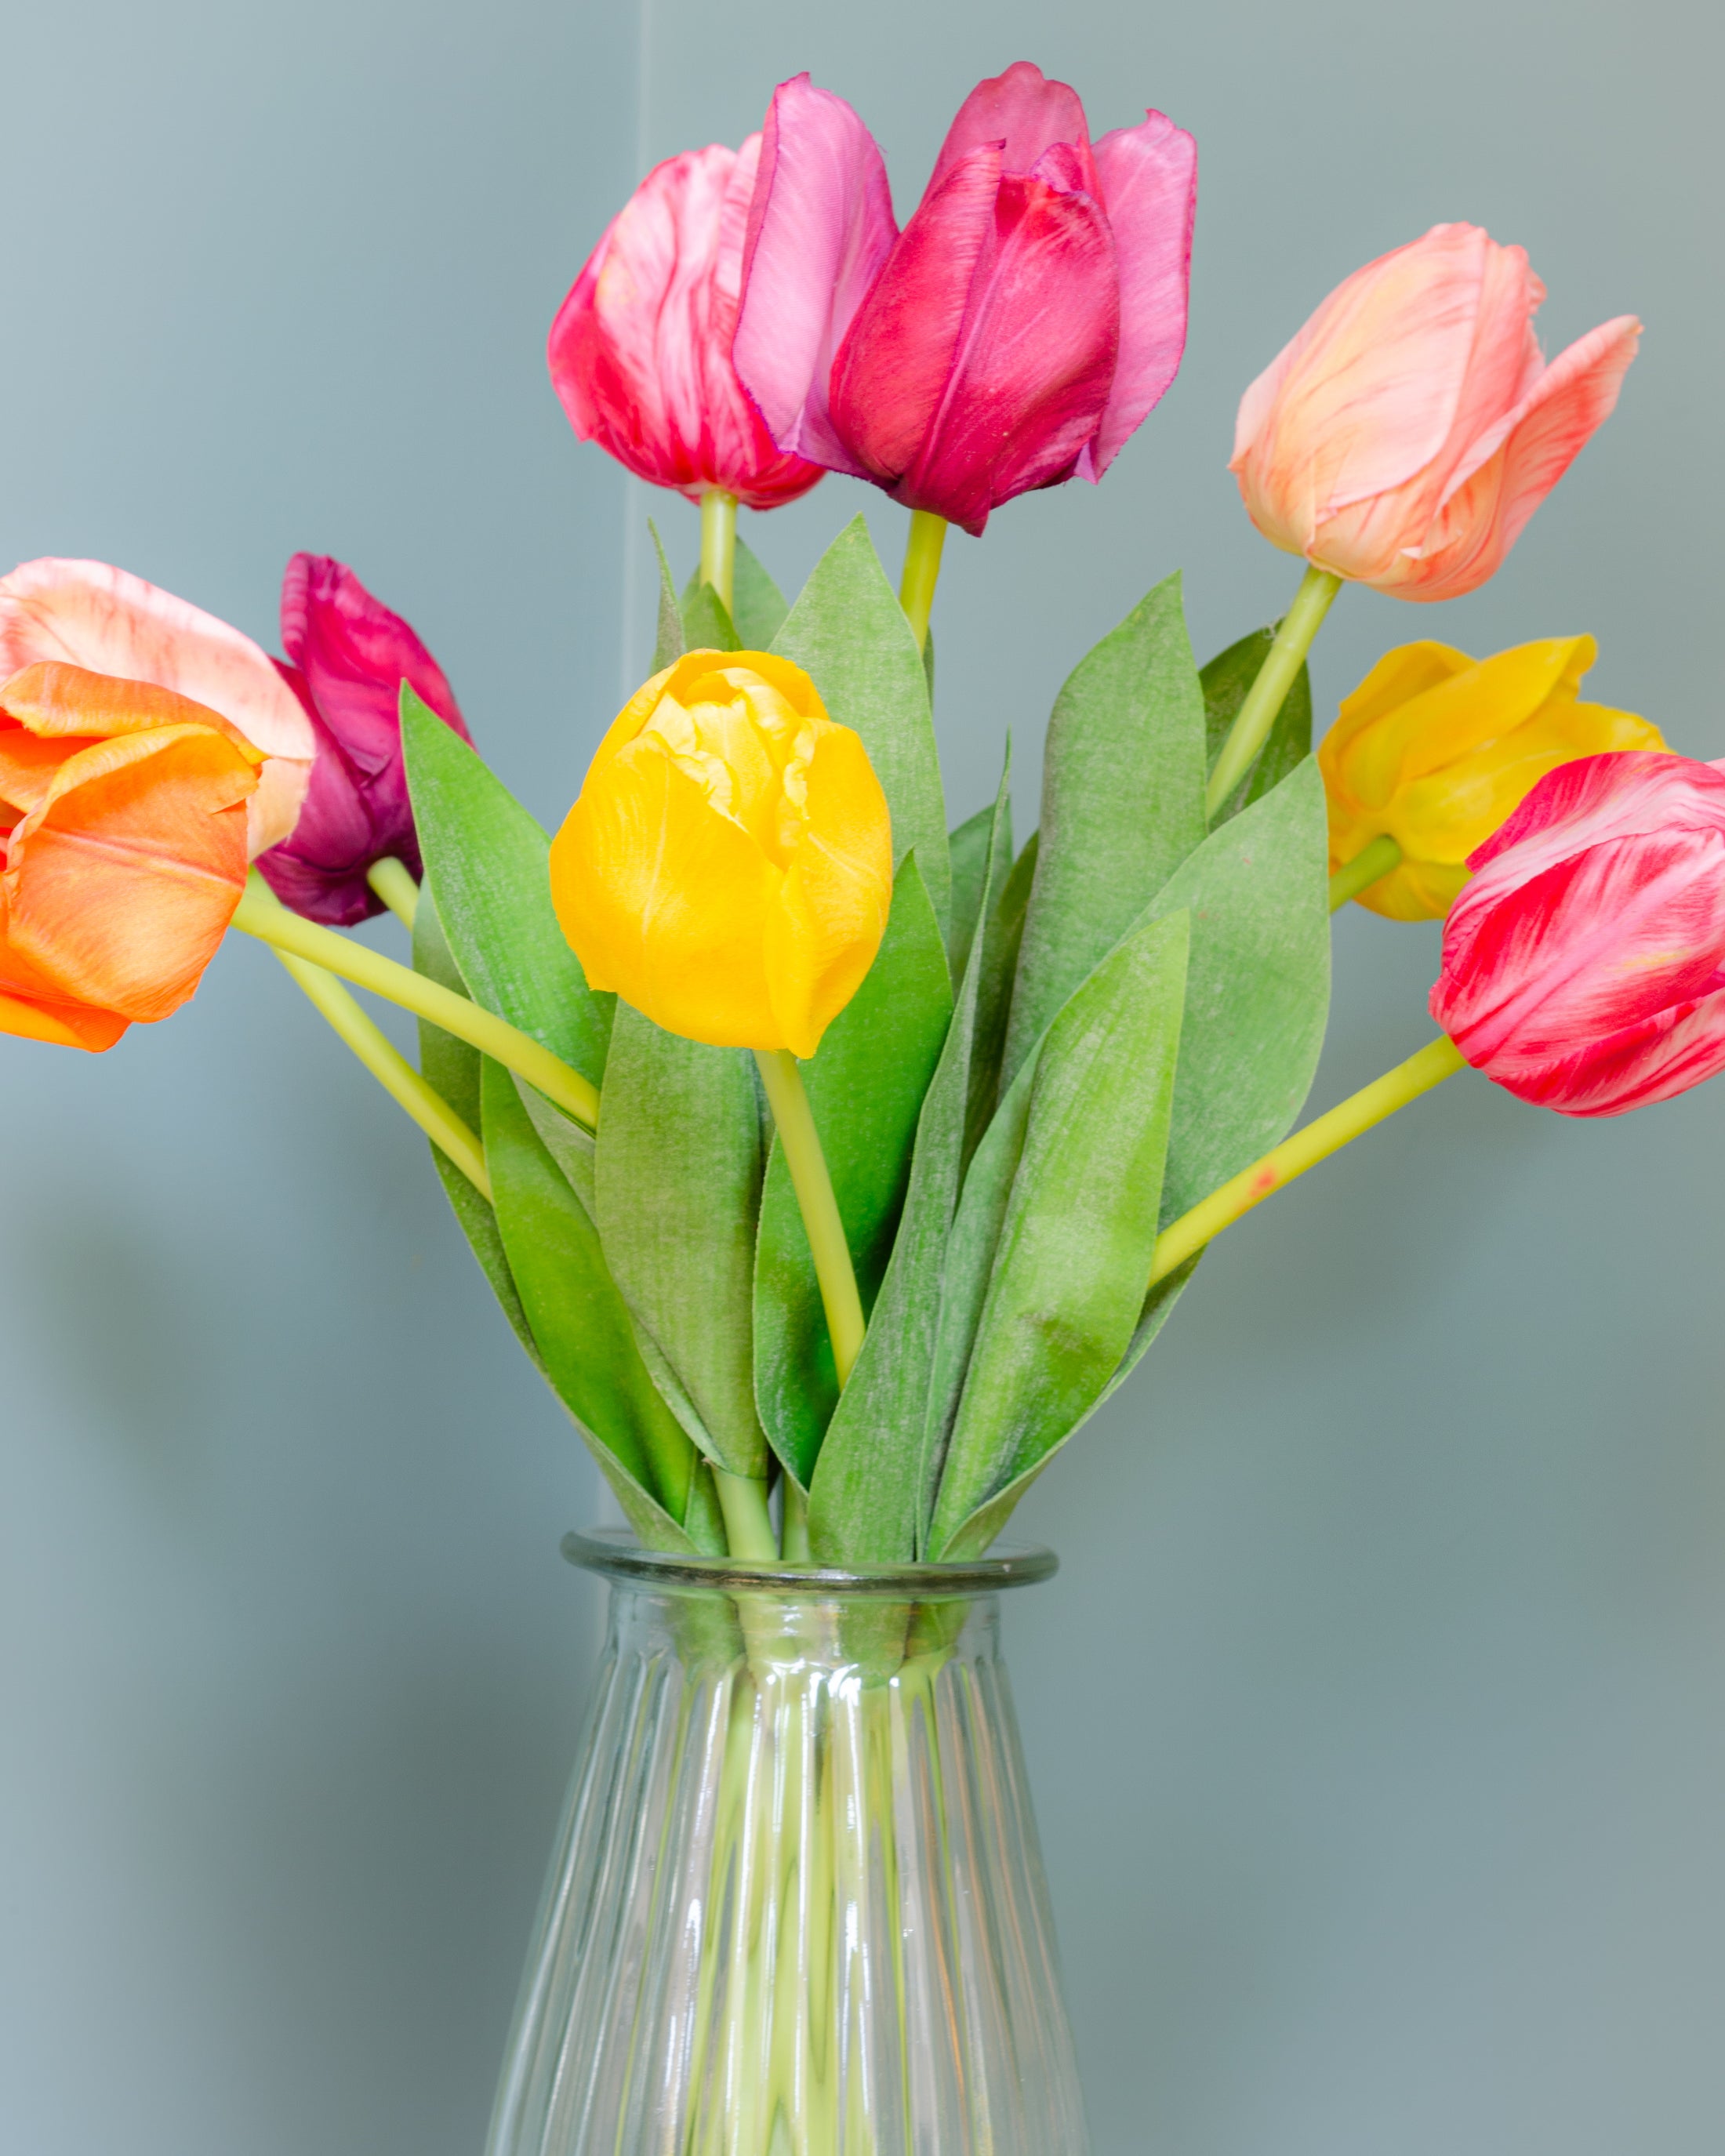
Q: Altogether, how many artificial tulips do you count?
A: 9